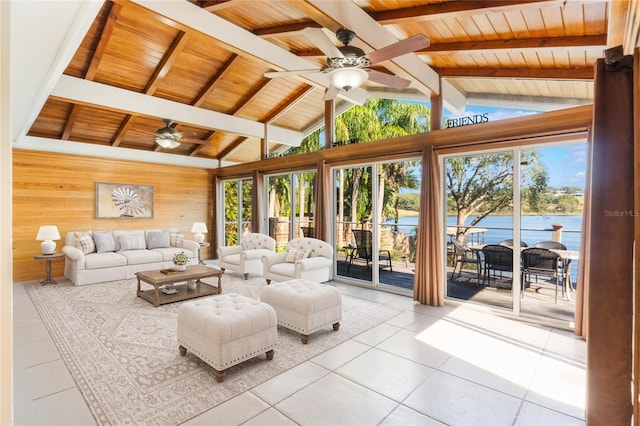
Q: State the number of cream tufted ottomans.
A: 2